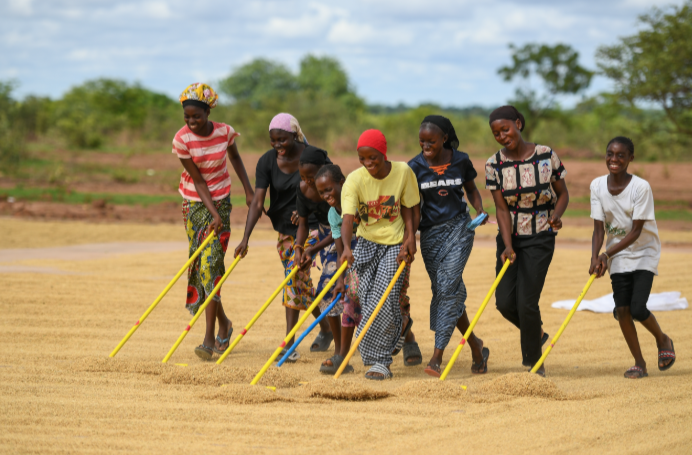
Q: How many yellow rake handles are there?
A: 7